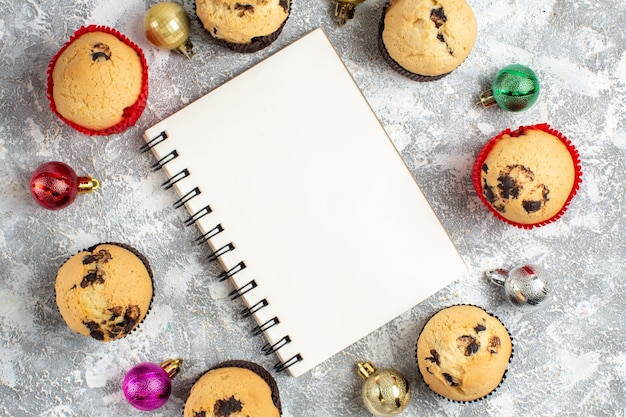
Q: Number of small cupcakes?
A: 7